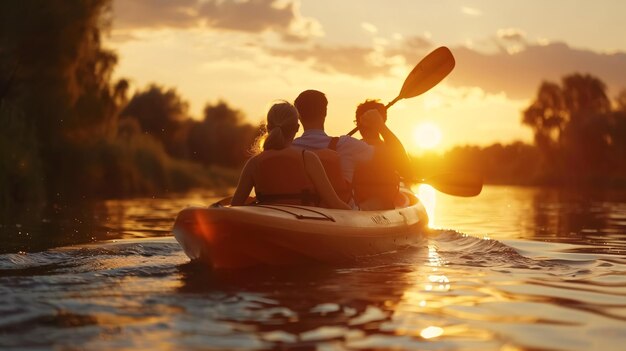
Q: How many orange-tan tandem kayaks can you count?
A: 1